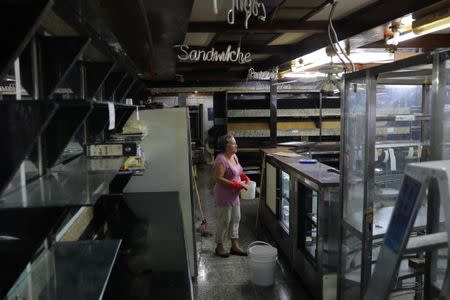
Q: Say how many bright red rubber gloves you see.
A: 2